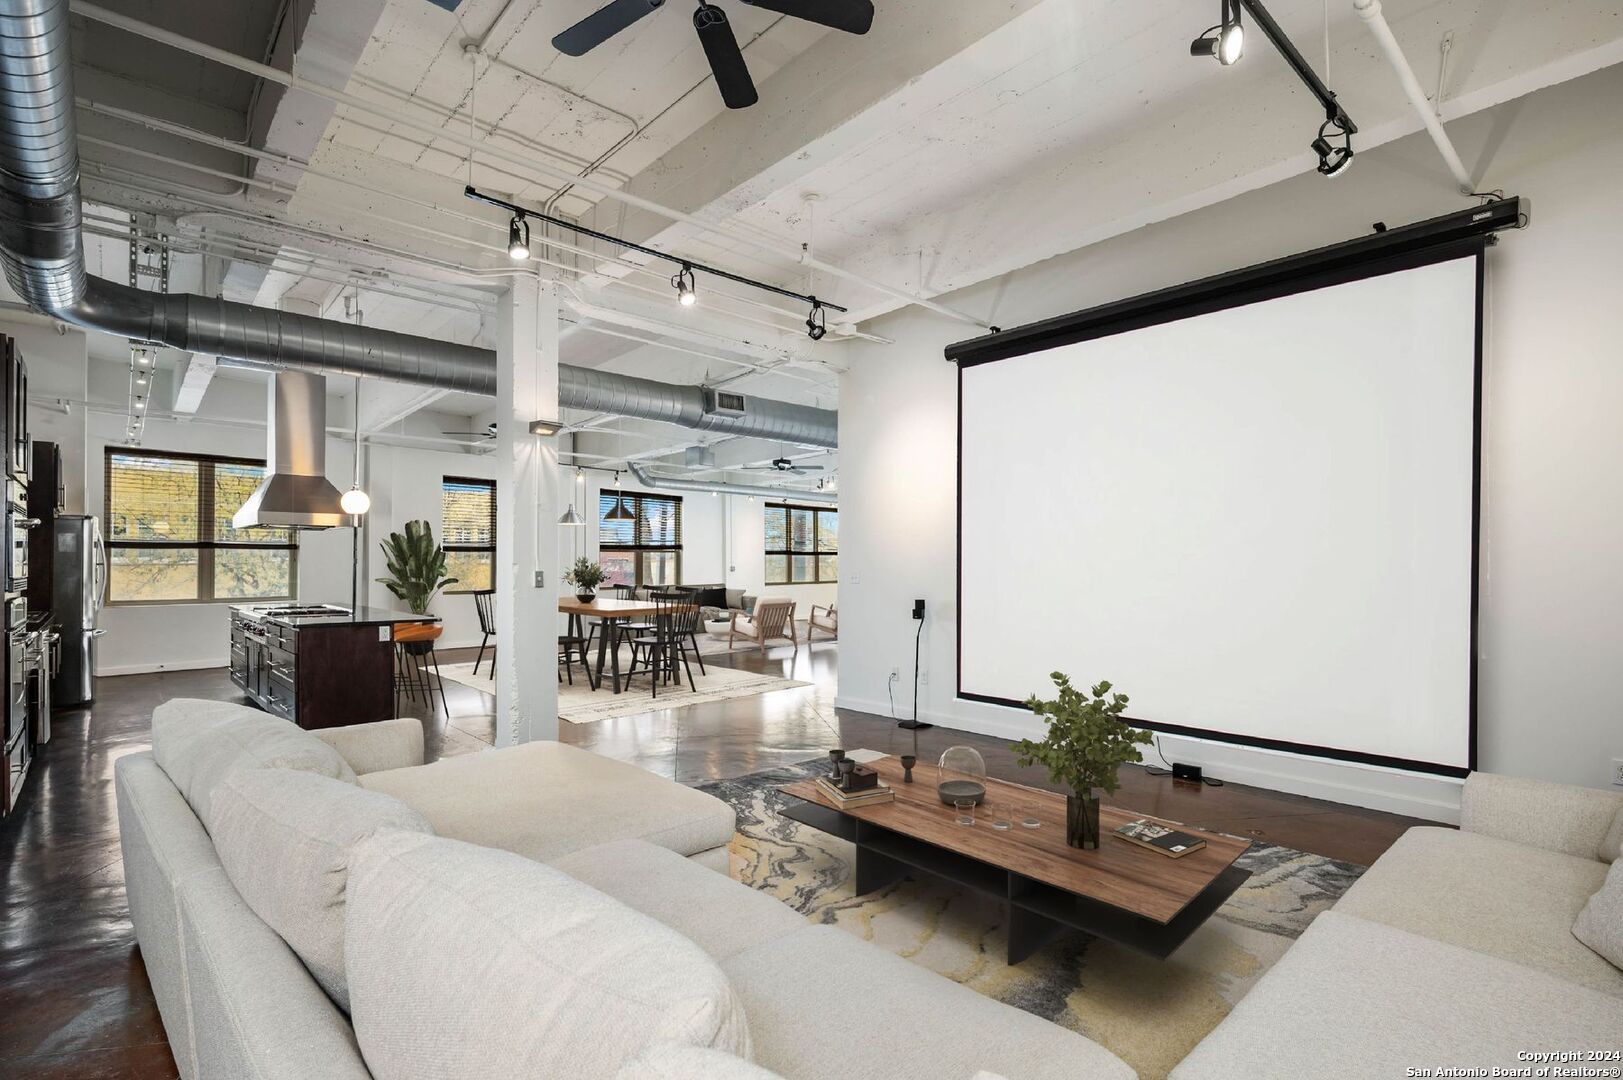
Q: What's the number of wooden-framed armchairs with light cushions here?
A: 2